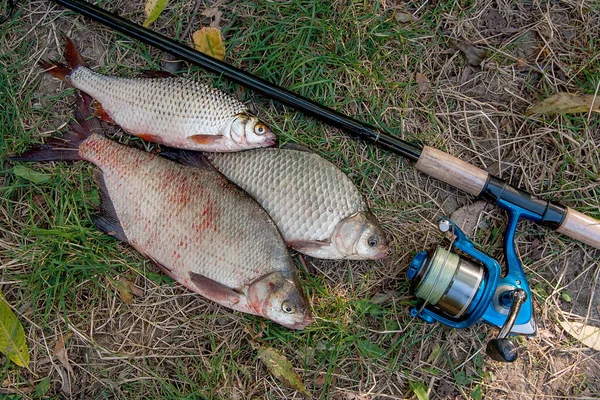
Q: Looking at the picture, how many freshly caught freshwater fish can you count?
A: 3